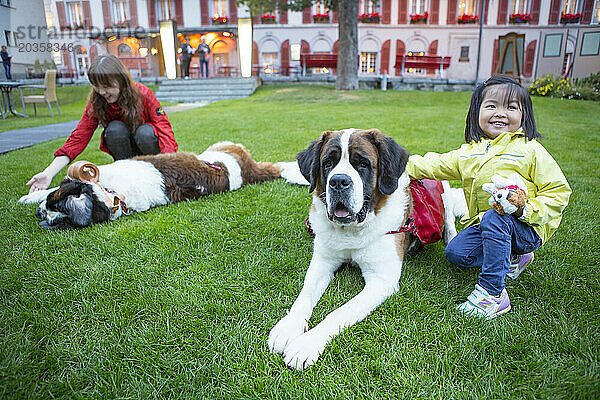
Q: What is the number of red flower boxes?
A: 8